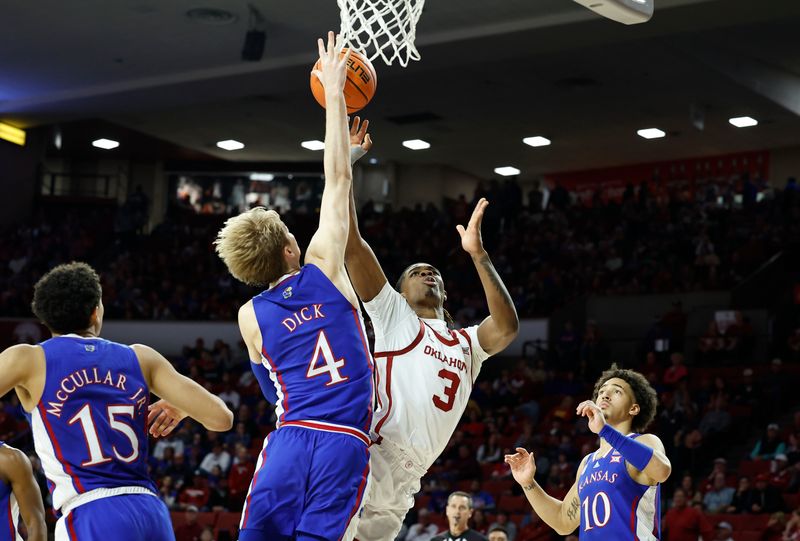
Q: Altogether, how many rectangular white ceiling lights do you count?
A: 8